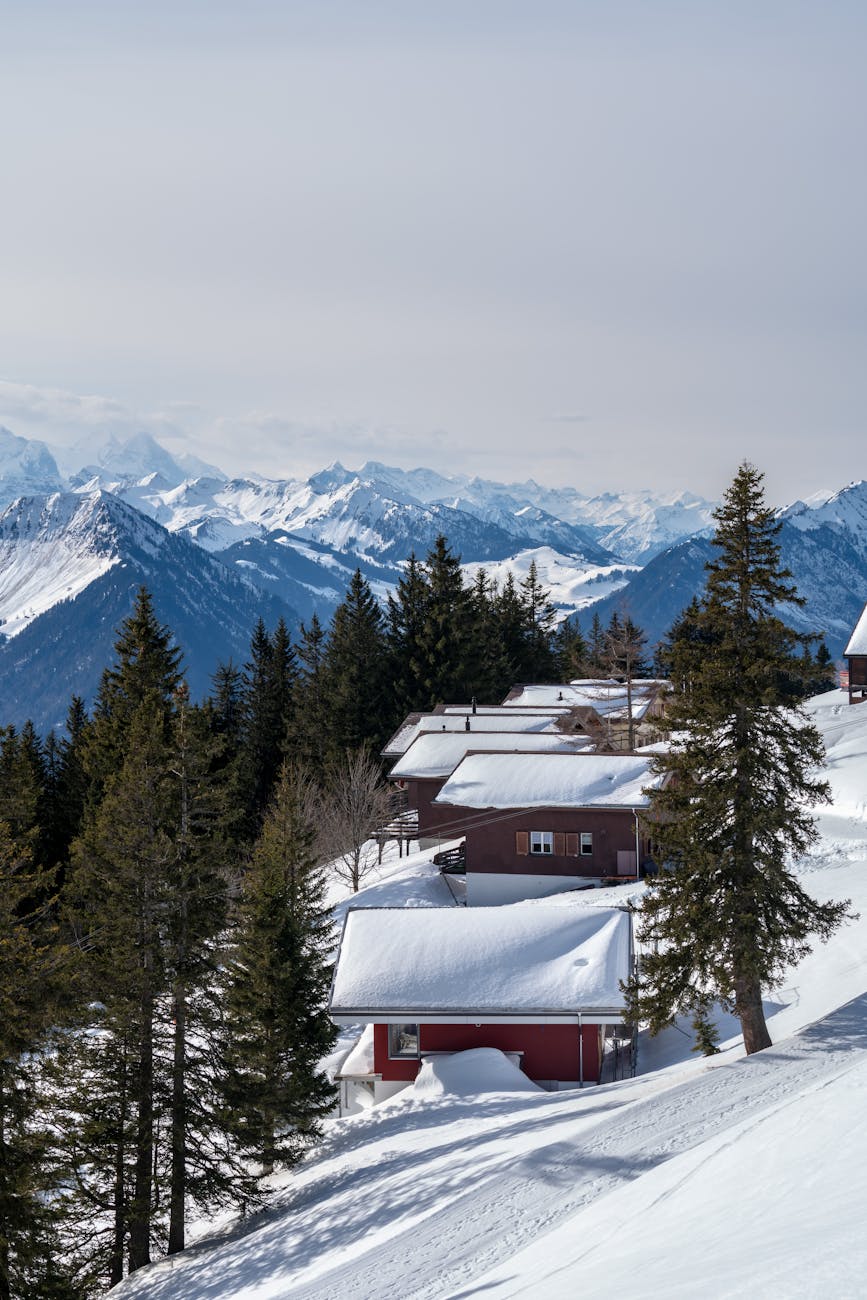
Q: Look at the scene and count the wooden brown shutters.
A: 3